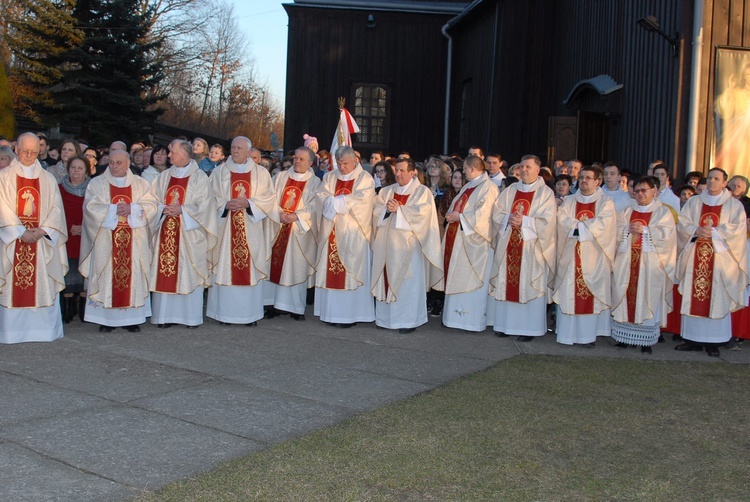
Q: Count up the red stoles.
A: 12